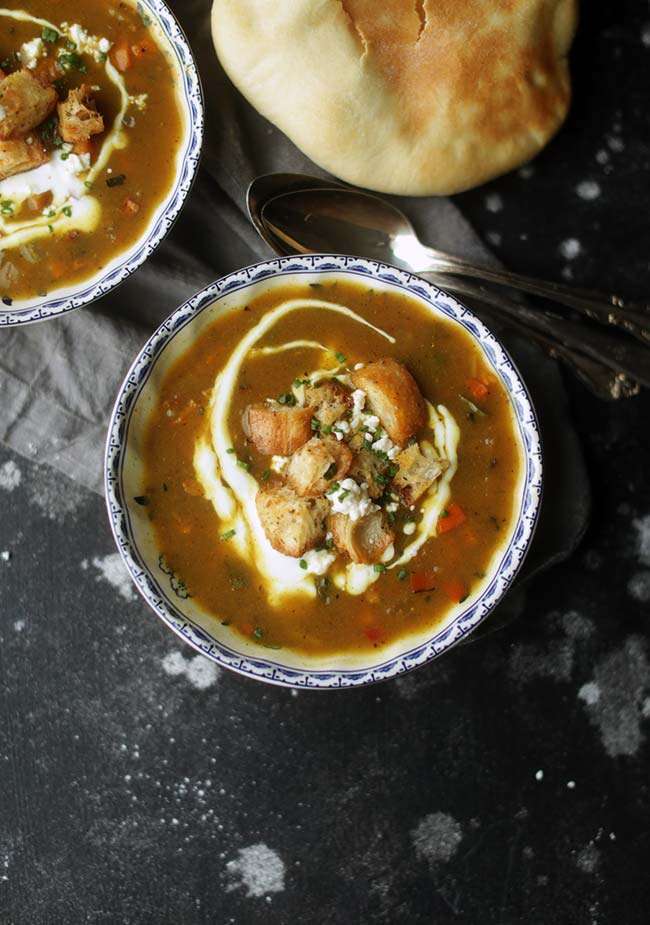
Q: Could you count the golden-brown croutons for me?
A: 11